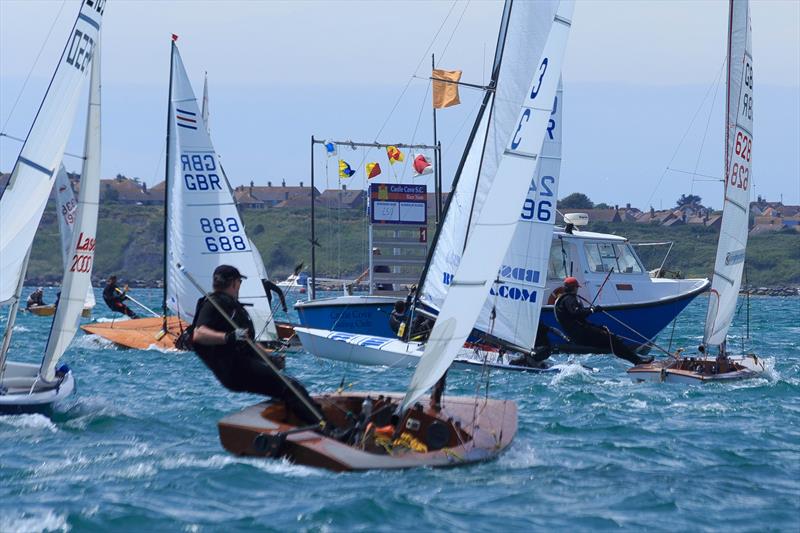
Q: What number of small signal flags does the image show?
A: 5